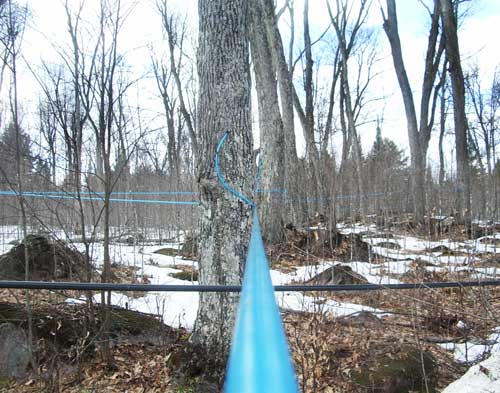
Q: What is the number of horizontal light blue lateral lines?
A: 2